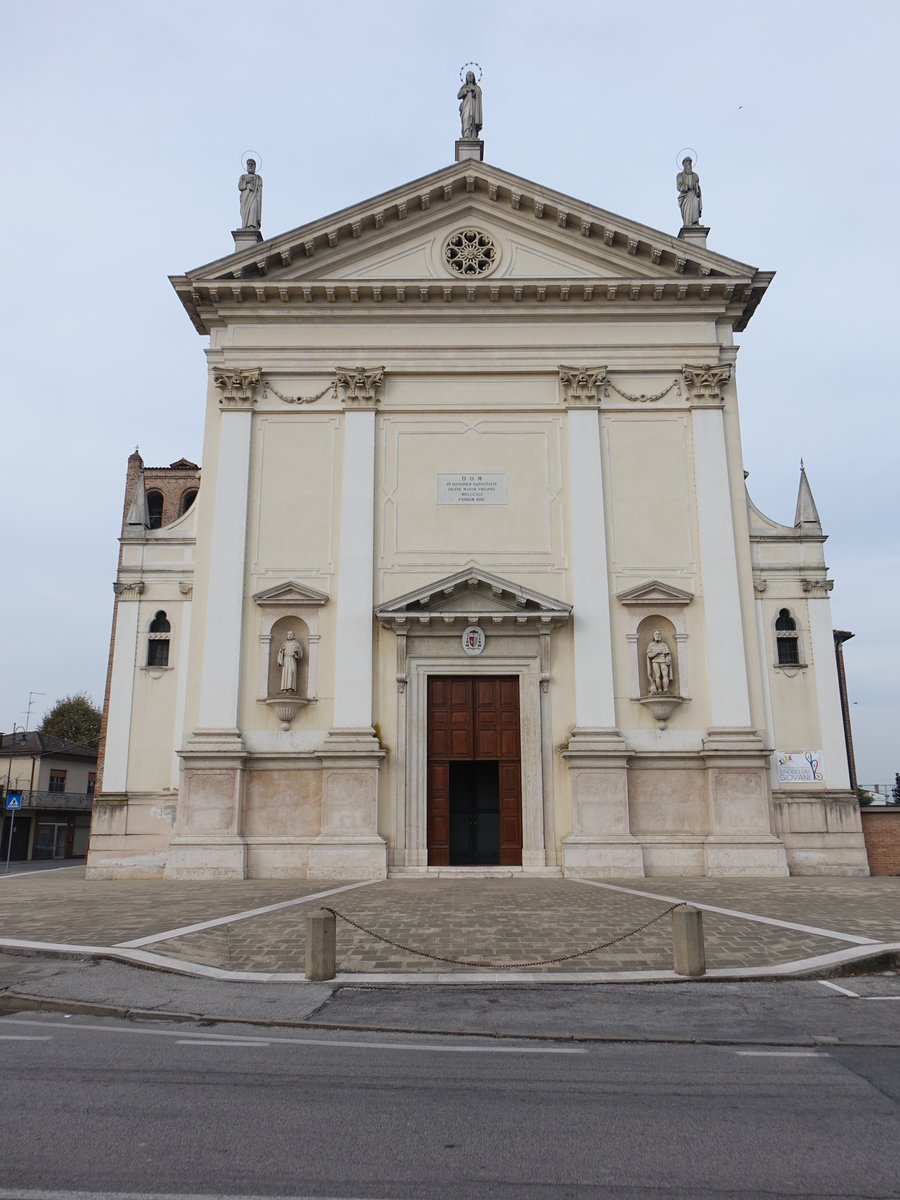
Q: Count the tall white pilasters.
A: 4